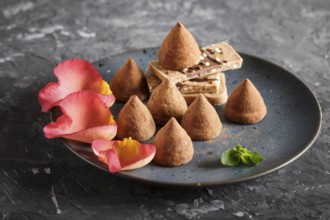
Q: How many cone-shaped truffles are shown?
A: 7